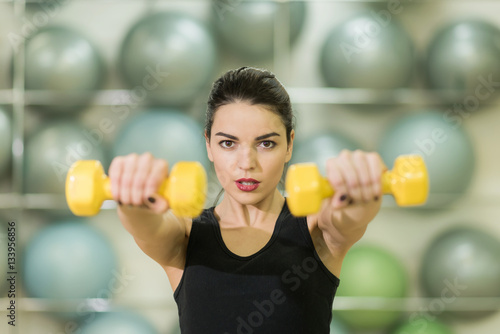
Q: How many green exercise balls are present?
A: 2